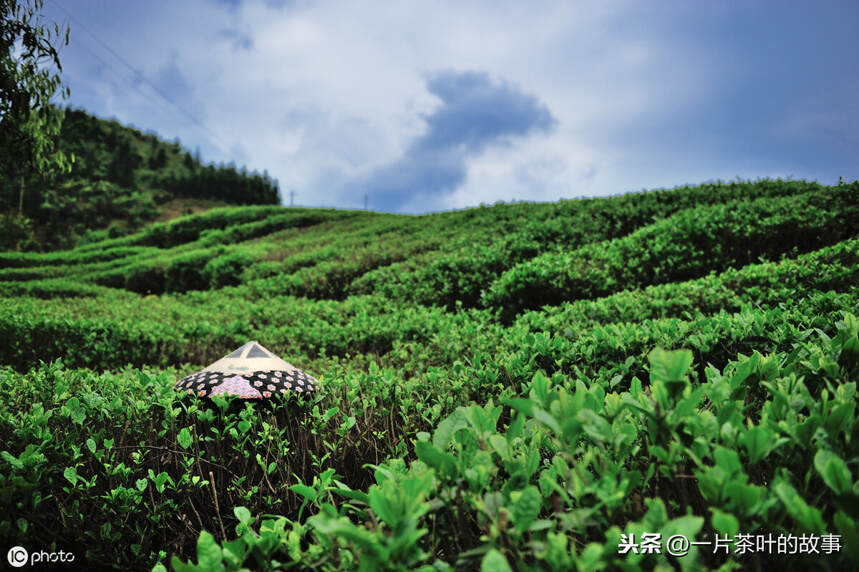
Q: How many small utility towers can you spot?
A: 2